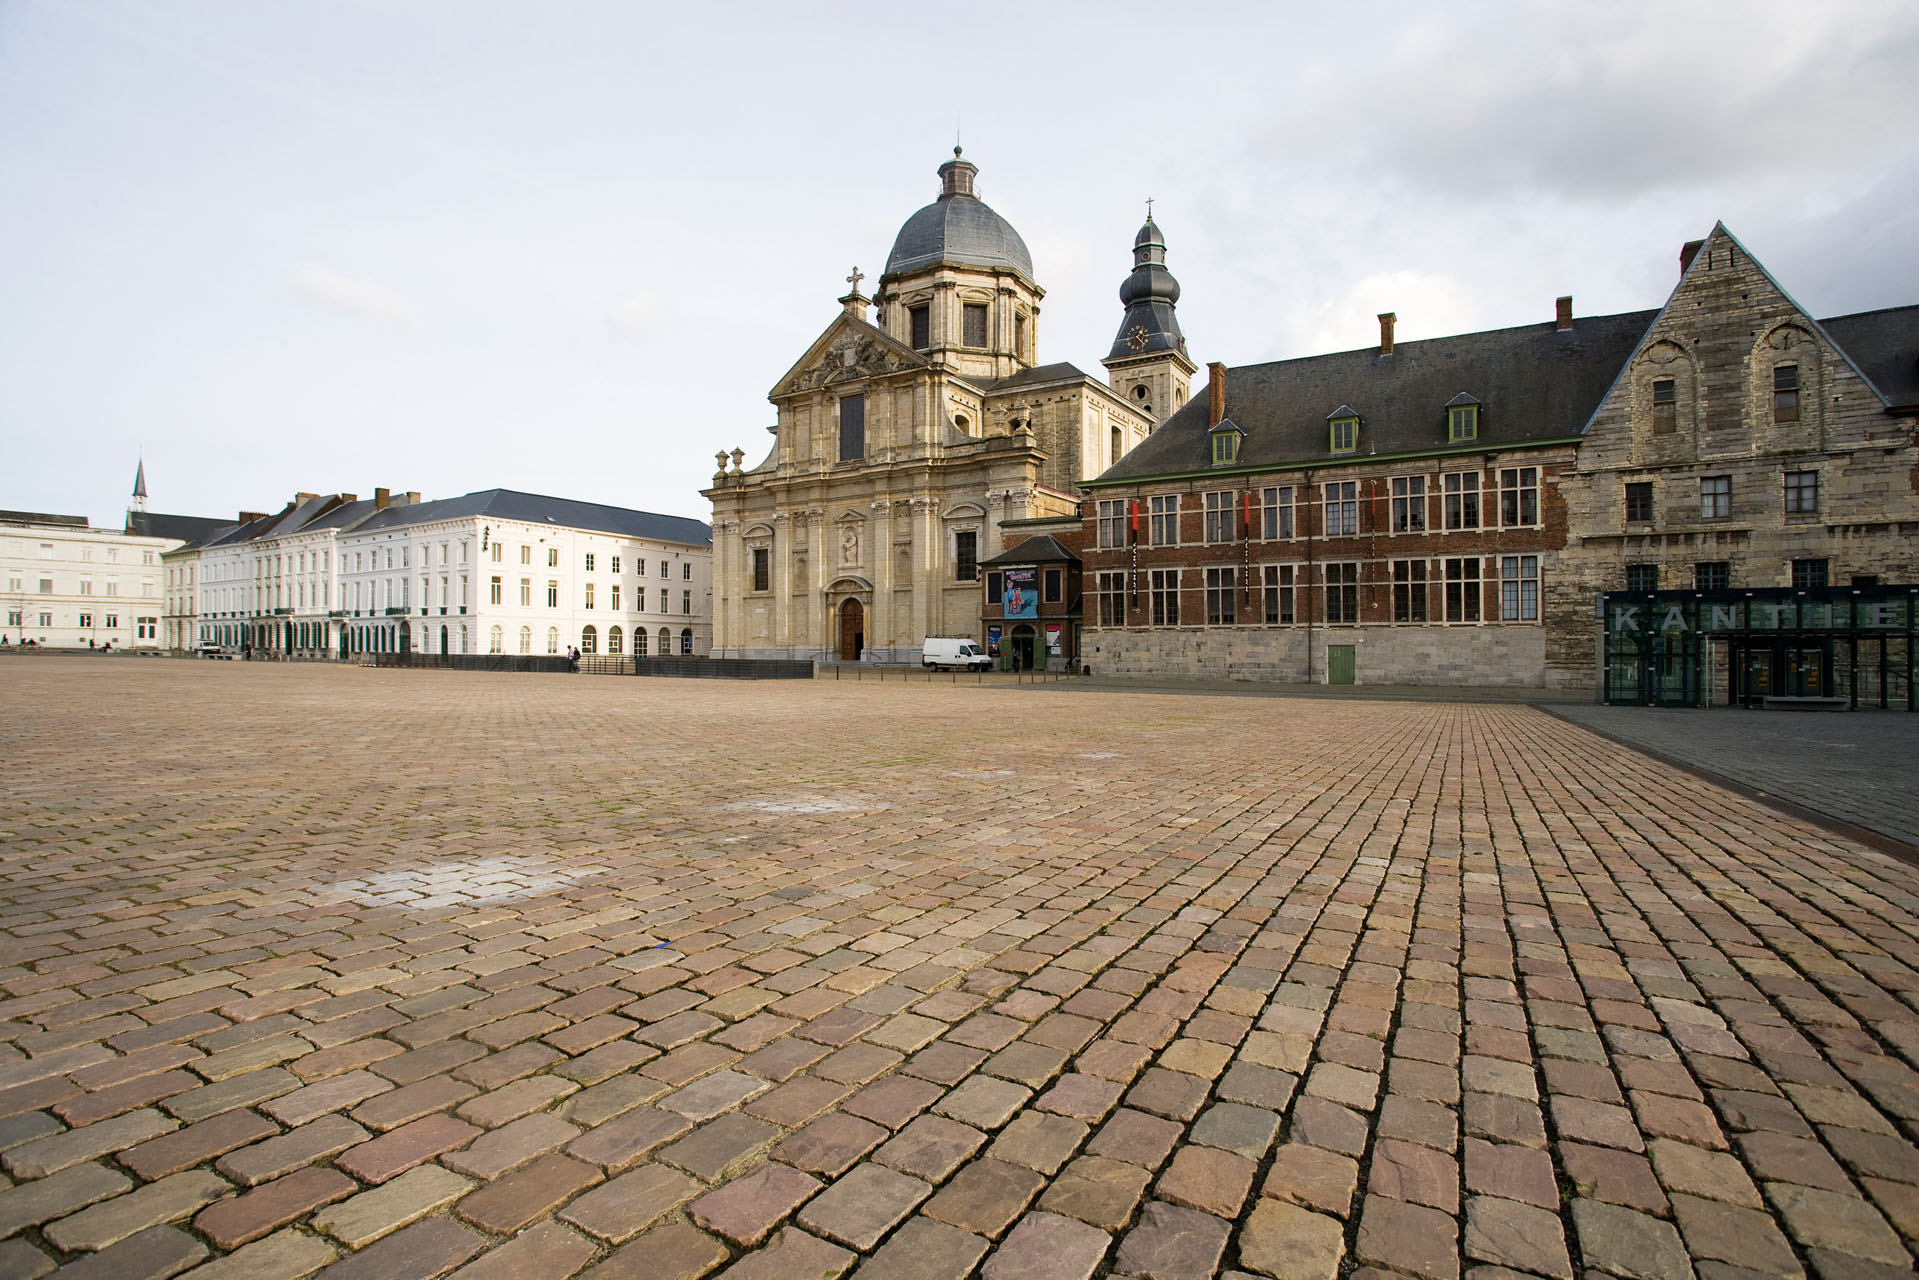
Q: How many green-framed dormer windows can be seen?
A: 3